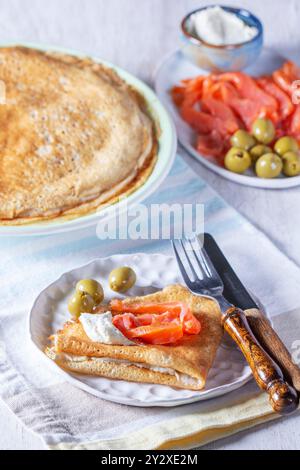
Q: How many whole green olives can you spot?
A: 10